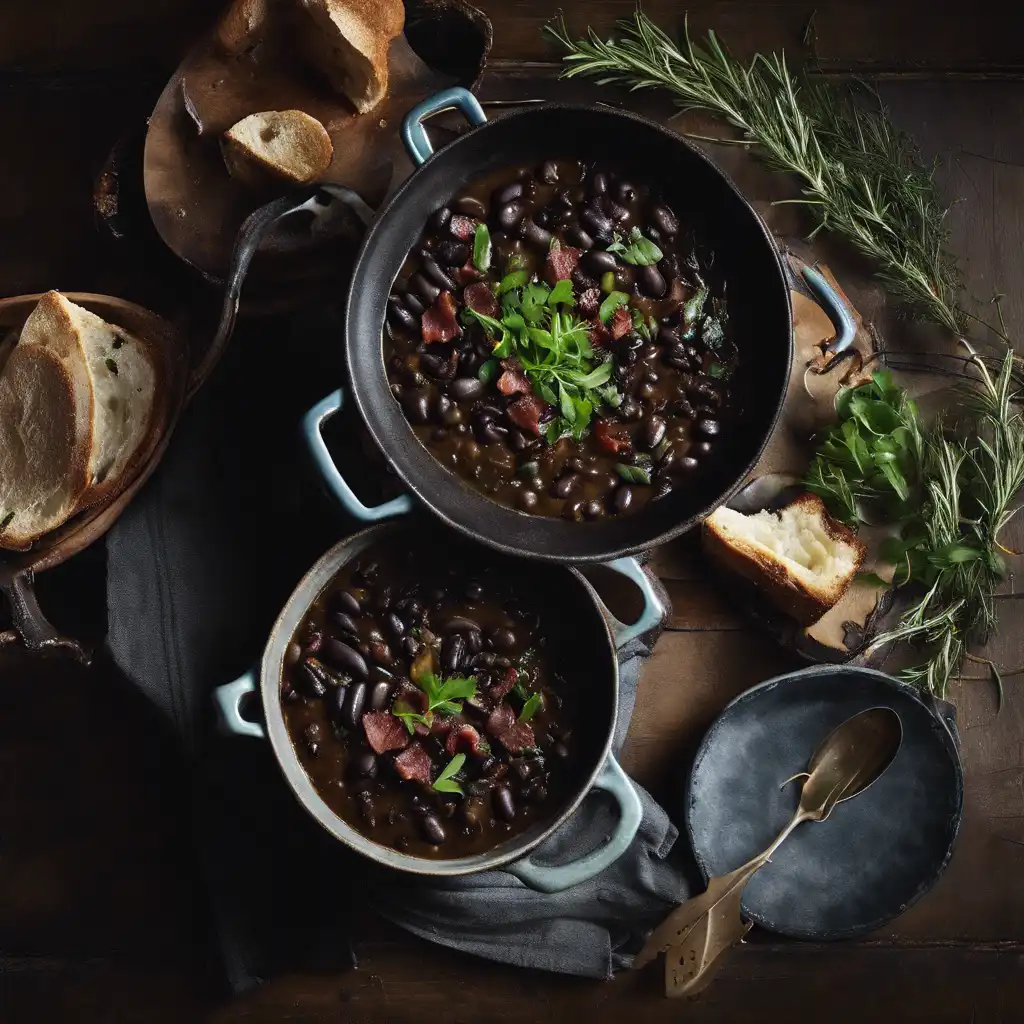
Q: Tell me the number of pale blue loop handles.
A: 6